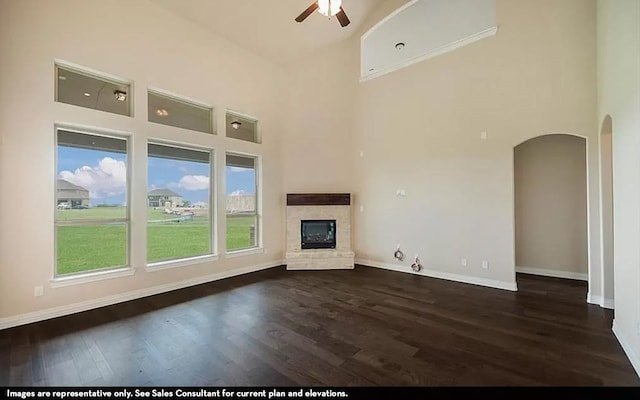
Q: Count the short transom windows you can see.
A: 3